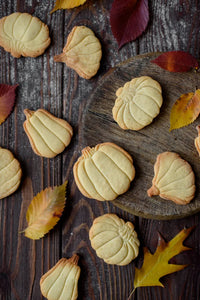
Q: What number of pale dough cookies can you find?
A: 10